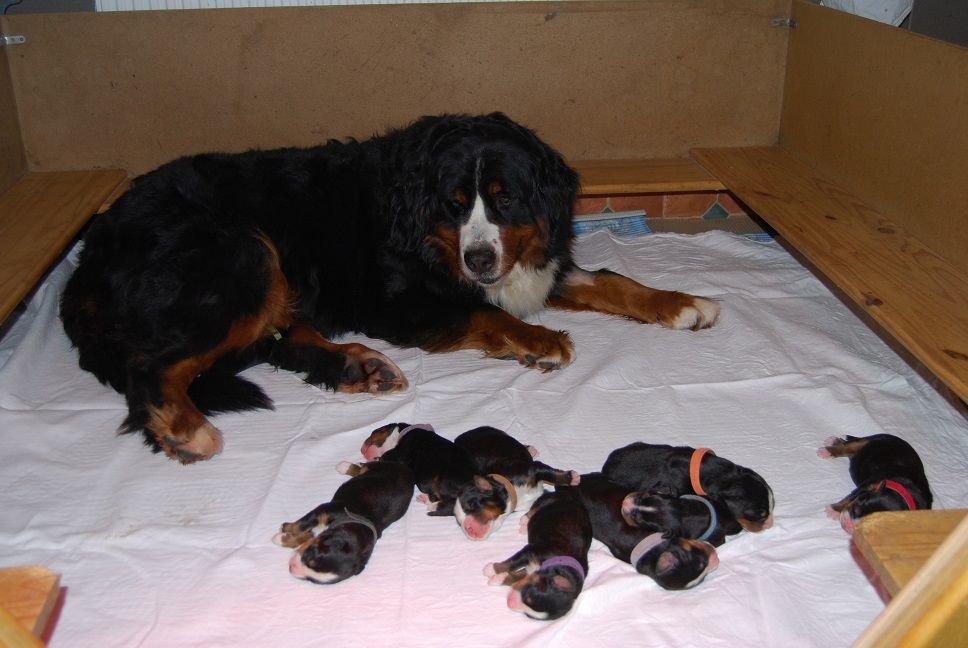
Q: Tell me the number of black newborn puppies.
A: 8